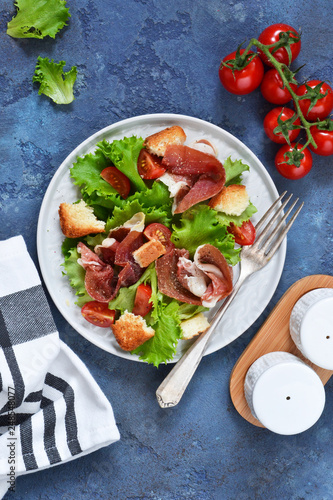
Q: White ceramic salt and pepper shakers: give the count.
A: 2